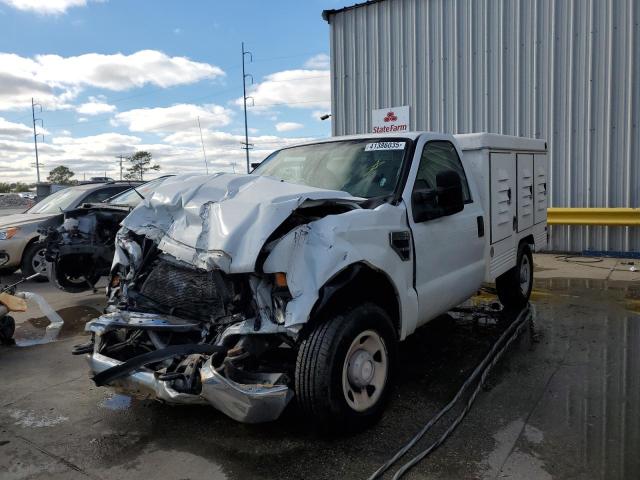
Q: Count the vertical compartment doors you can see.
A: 3